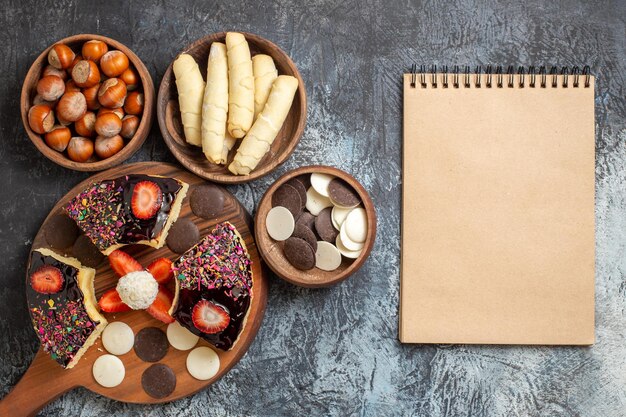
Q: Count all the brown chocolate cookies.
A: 13